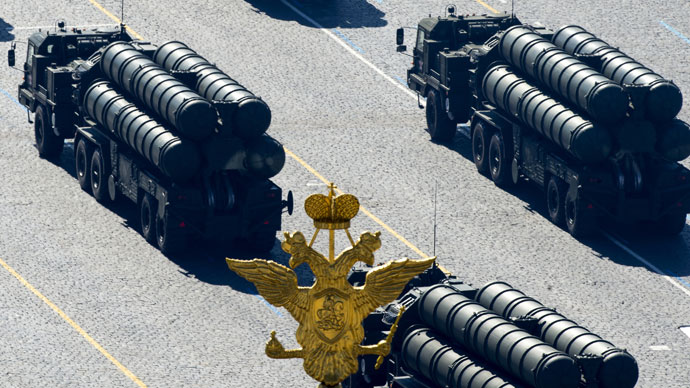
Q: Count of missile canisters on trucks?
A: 11